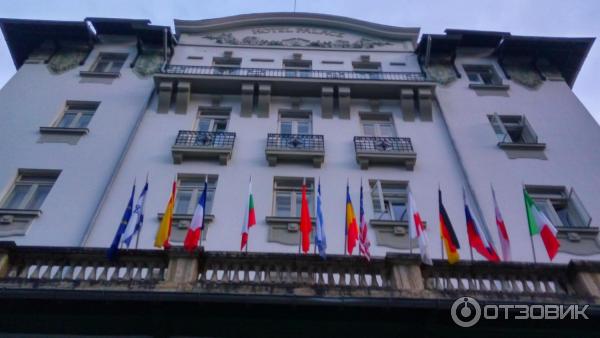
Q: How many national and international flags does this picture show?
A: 14